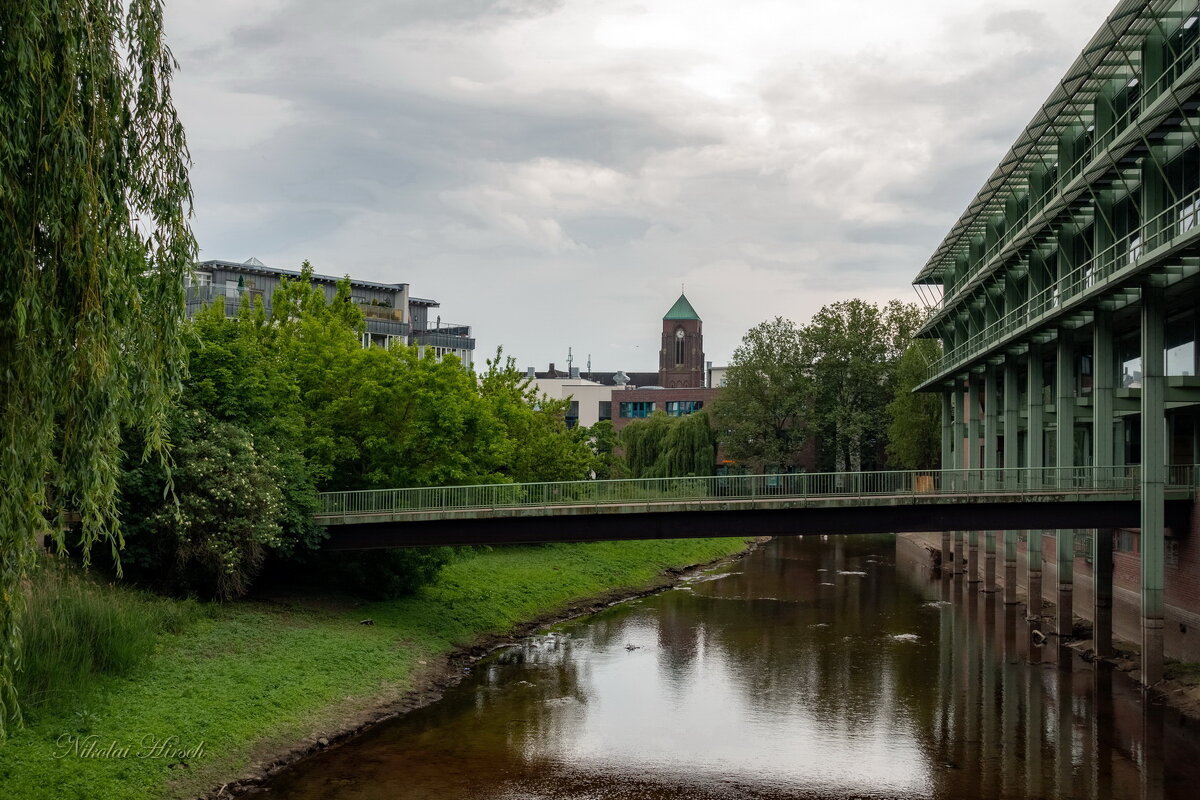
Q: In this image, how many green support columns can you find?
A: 9